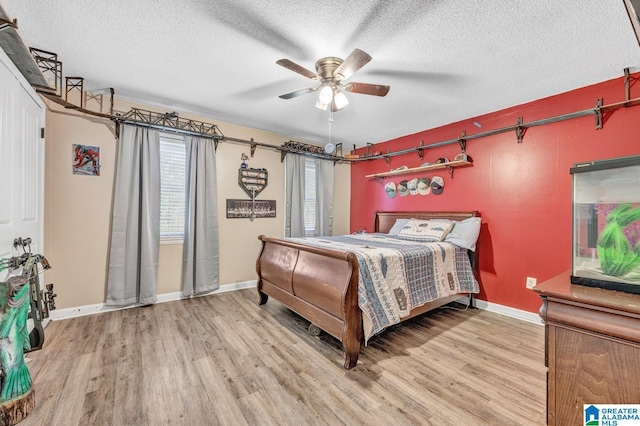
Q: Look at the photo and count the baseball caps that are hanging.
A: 5